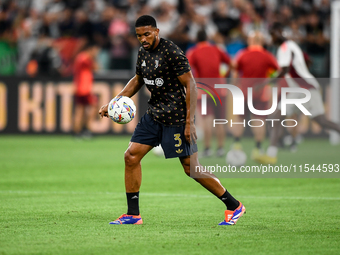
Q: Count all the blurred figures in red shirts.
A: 3